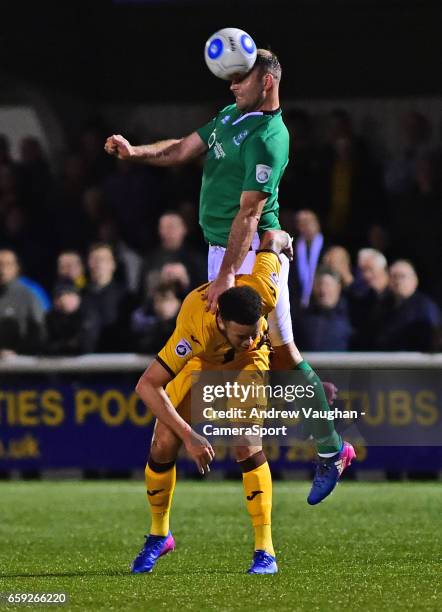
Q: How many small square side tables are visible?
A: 0